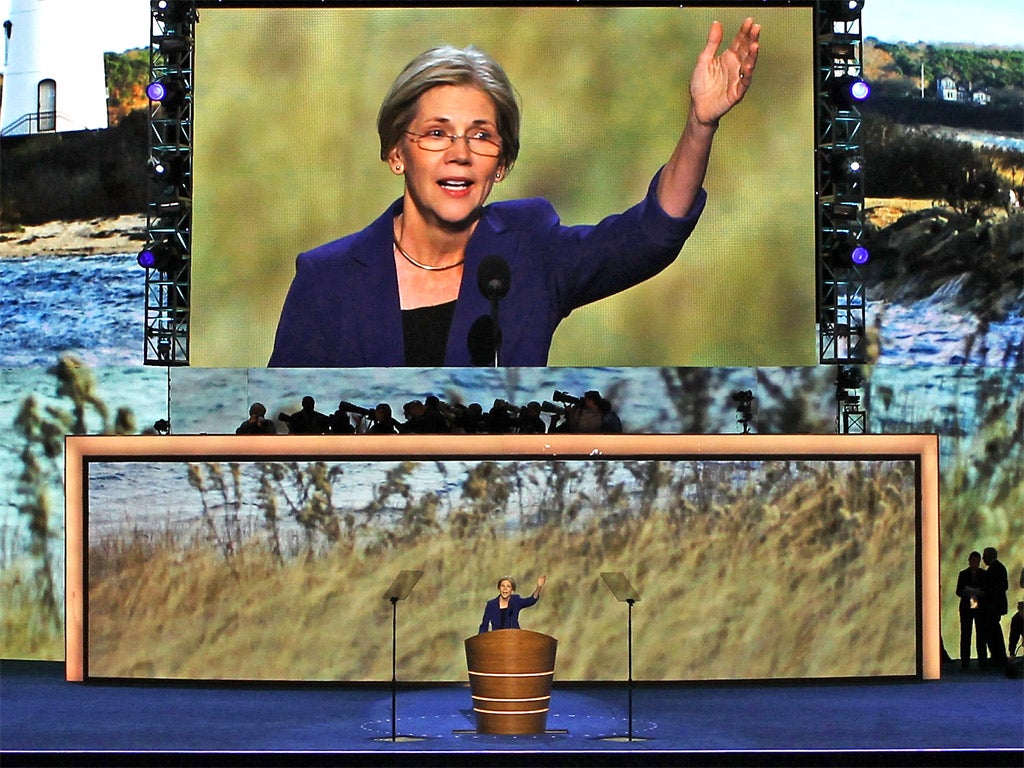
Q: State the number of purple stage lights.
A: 4